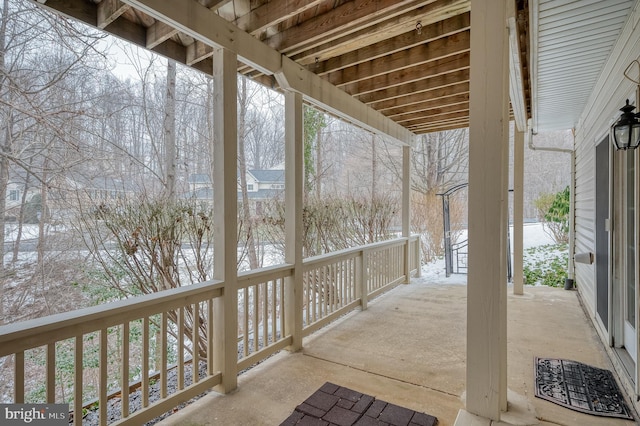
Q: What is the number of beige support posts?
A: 5